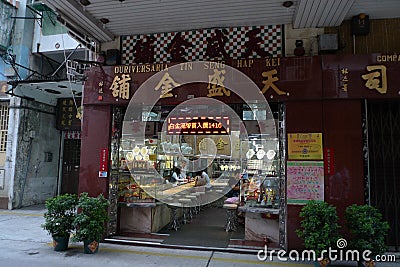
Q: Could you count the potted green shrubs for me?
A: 4